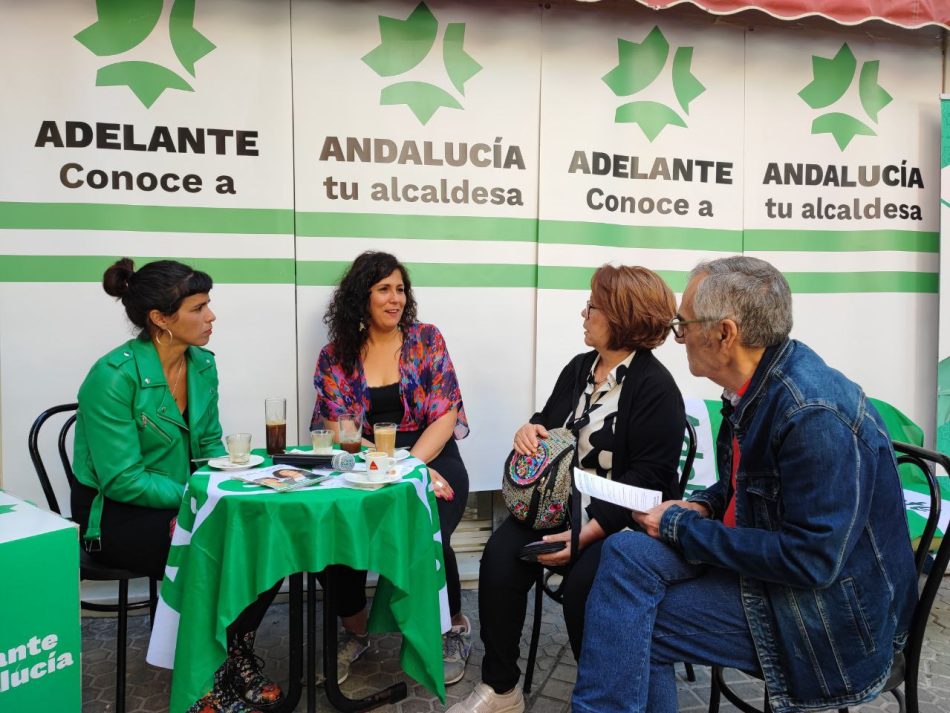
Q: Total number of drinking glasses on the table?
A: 5